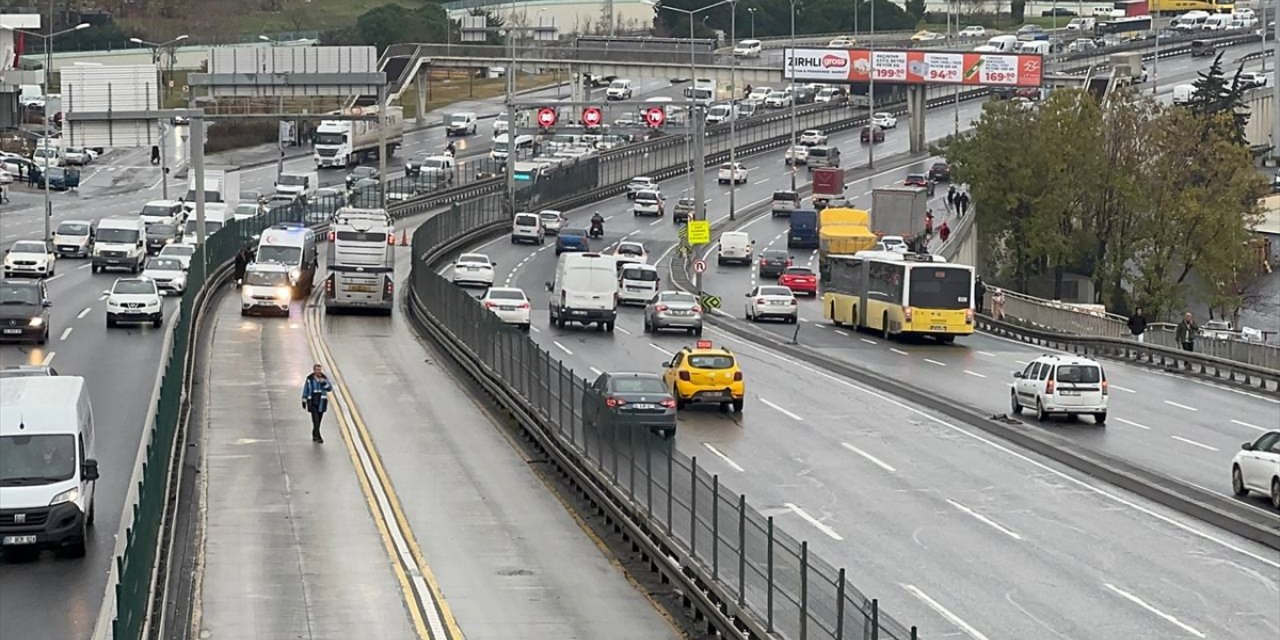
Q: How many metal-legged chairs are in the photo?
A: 0